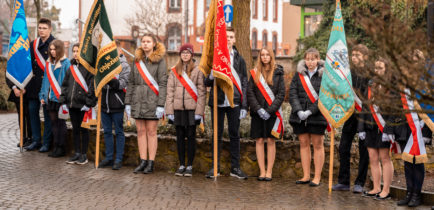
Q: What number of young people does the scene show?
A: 13